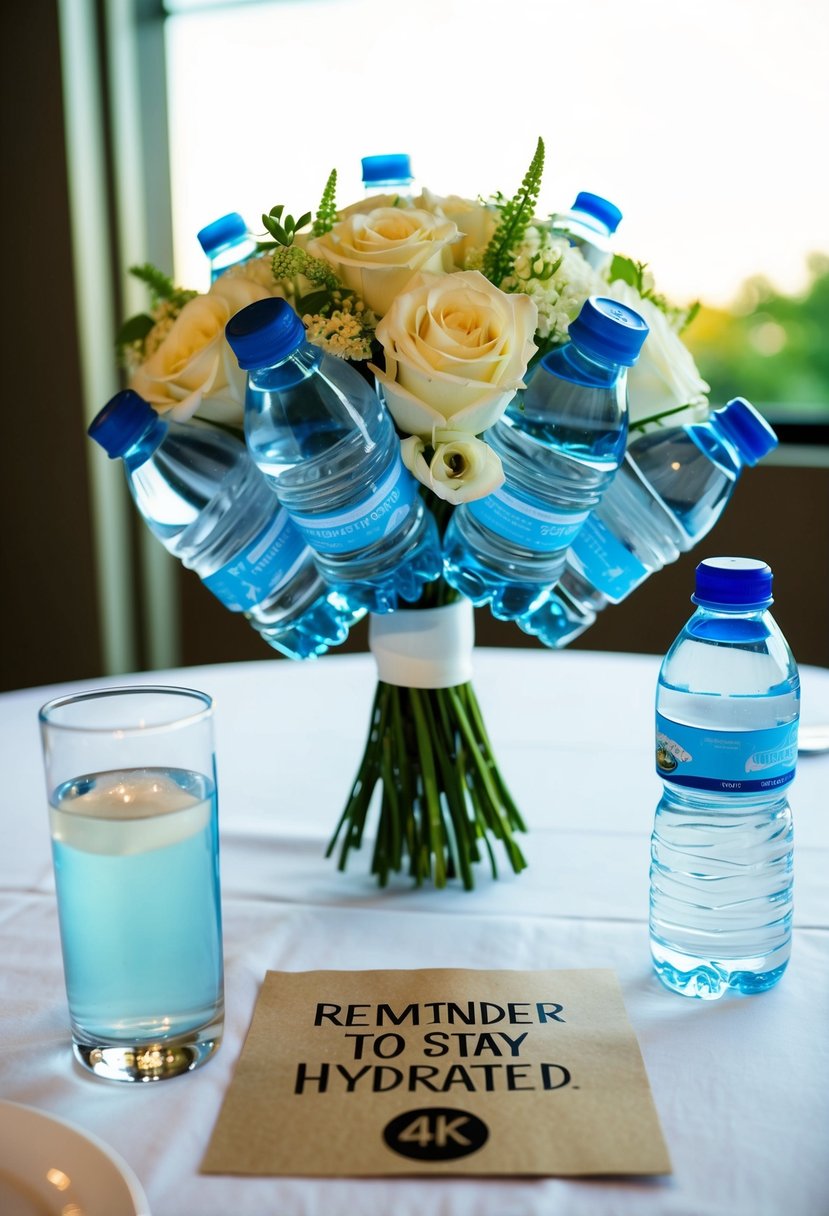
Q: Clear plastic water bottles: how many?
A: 8